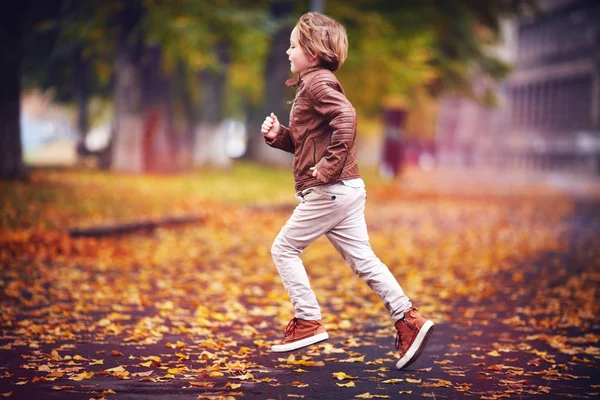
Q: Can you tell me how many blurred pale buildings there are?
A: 1